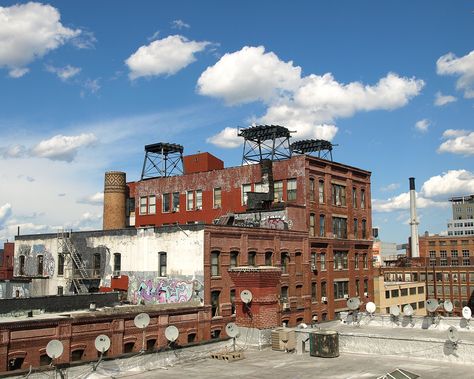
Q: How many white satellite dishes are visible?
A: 14